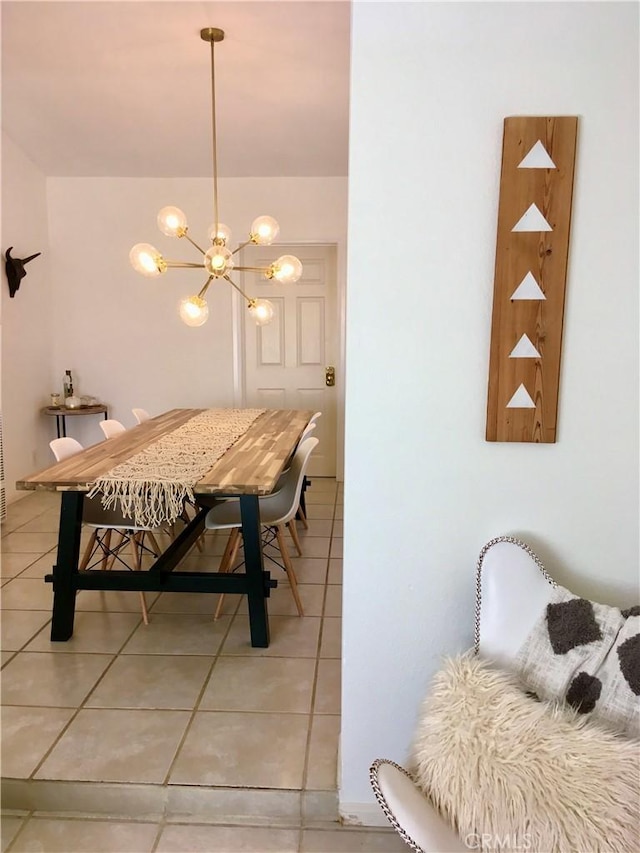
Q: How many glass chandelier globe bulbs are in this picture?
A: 8